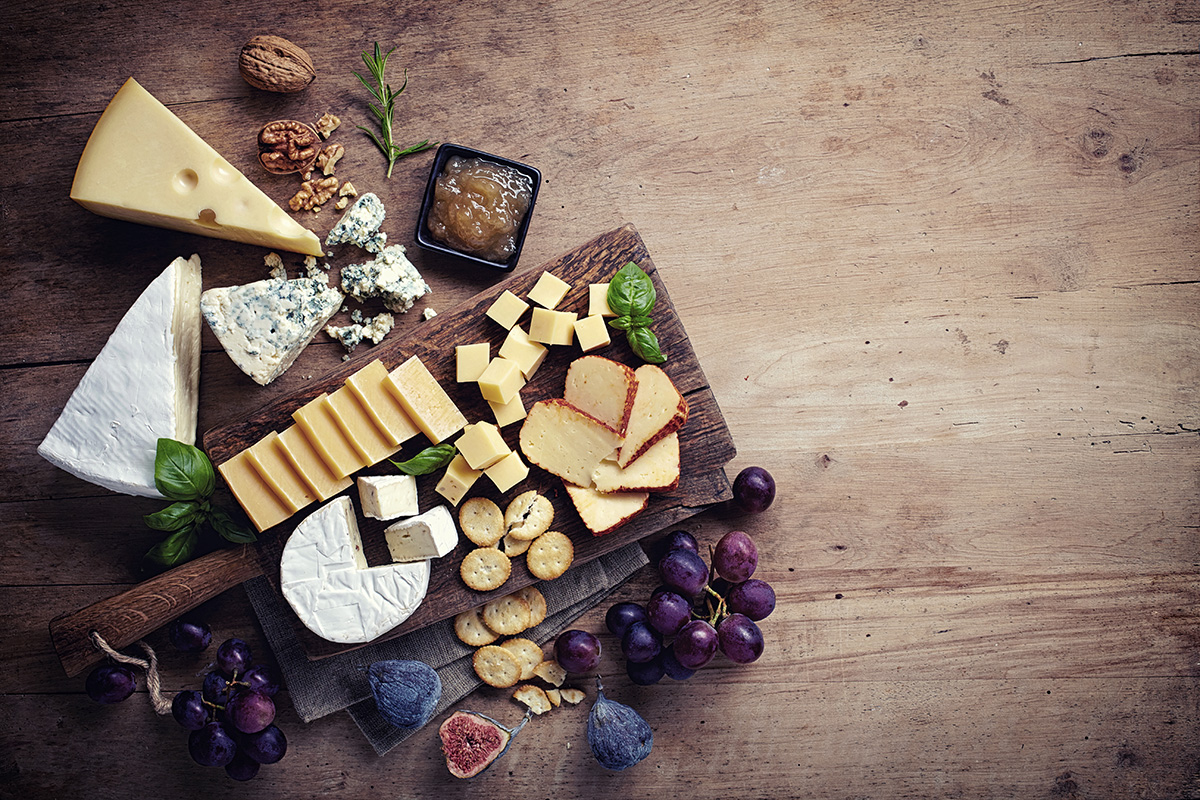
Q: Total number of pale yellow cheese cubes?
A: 12